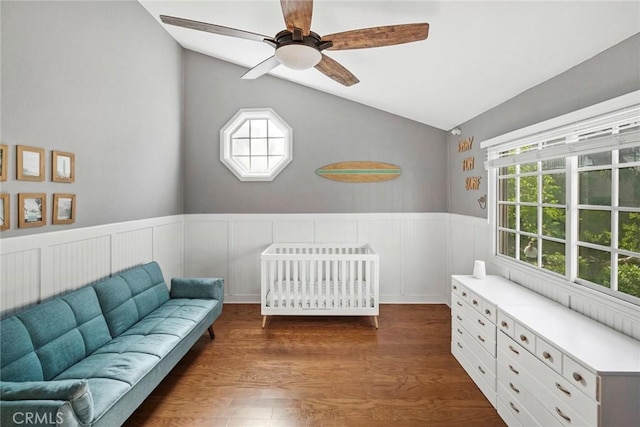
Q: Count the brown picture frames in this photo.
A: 6